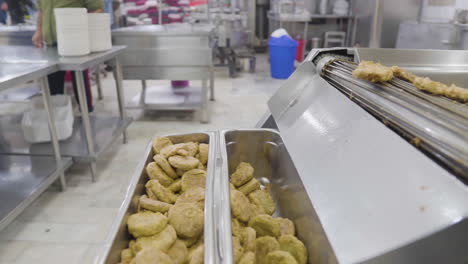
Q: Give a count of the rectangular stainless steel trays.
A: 2